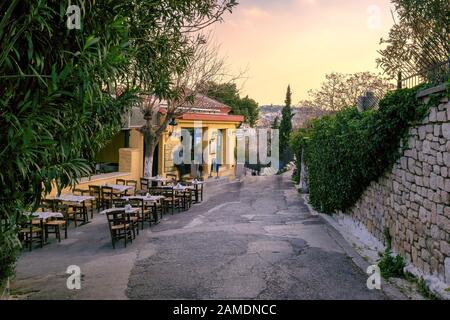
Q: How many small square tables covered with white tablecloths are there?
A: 8